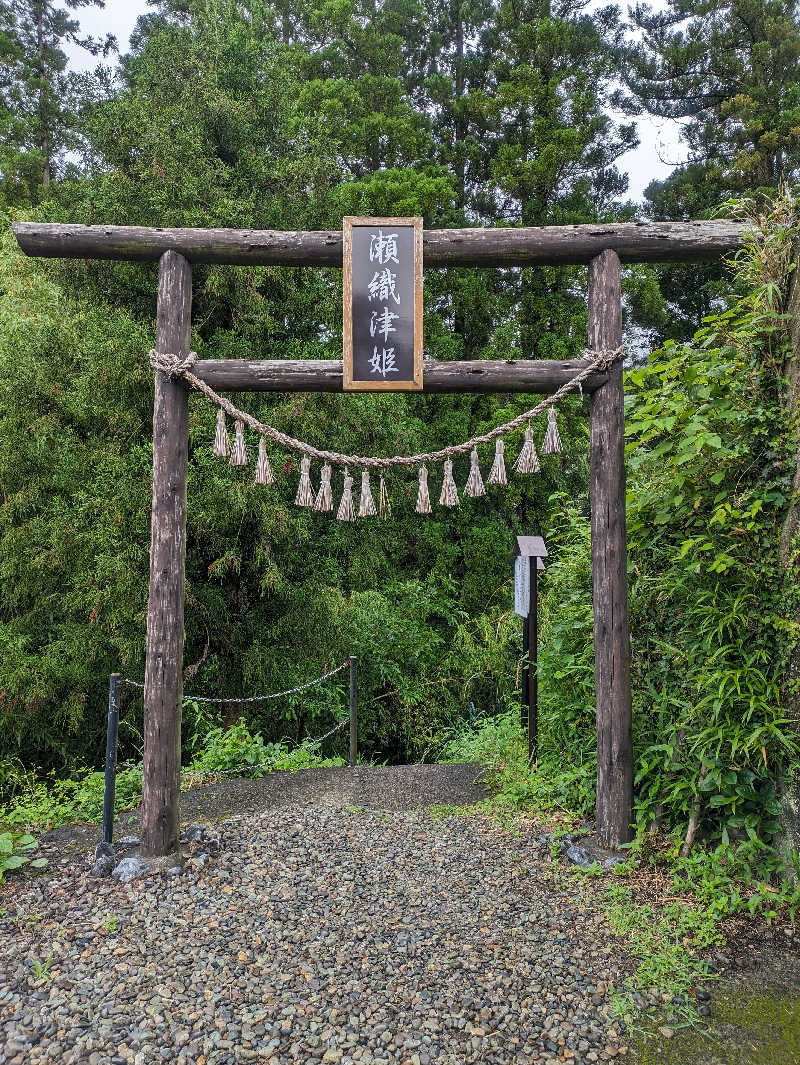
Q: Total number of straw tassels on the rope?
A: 14